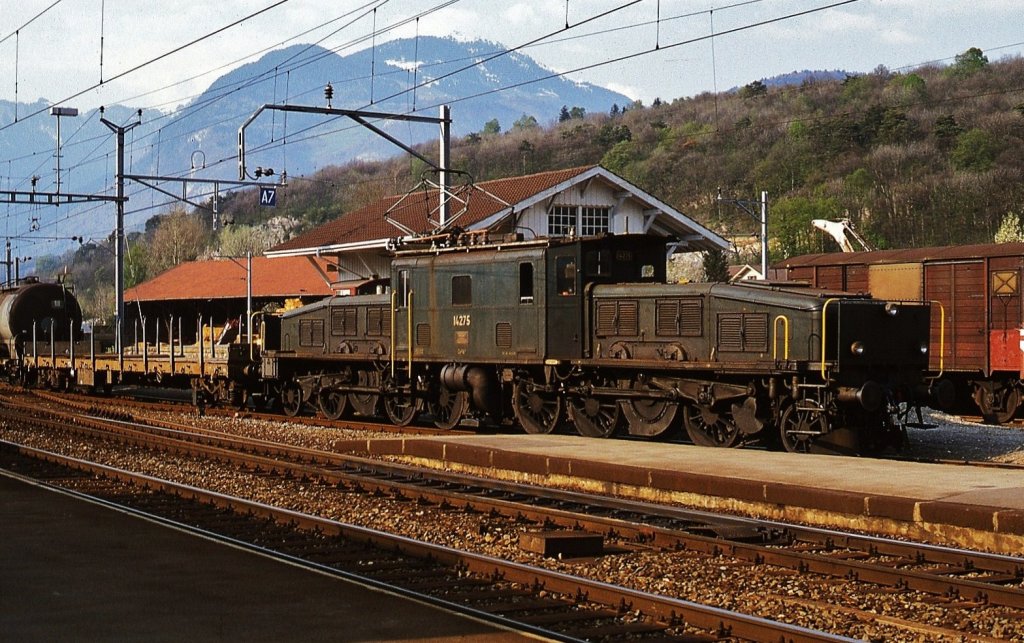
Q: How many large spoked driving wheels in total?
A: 6